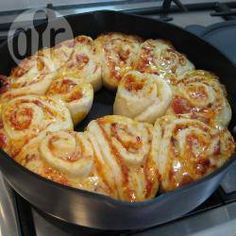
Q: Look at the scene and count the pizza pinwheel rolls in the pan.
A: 11